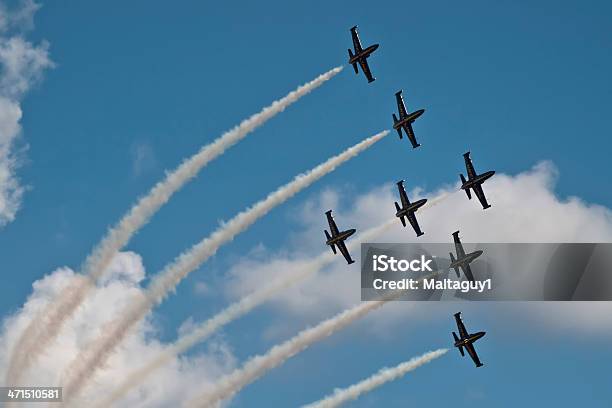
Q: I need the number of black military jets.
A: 7